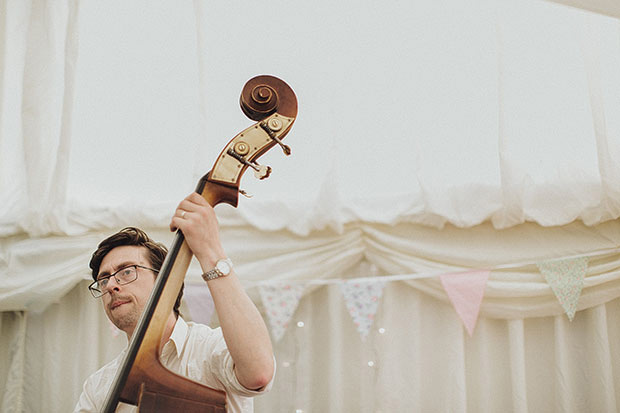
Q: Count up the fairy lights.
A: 5